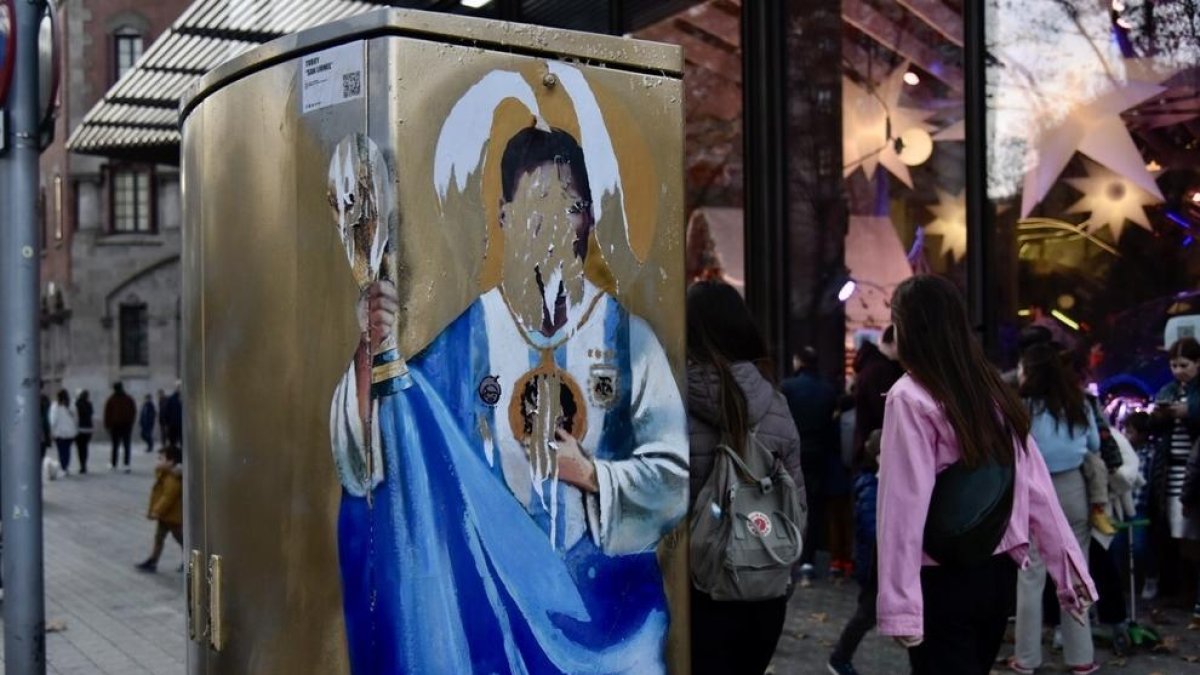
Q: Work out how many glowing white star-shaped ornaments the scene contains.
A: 4